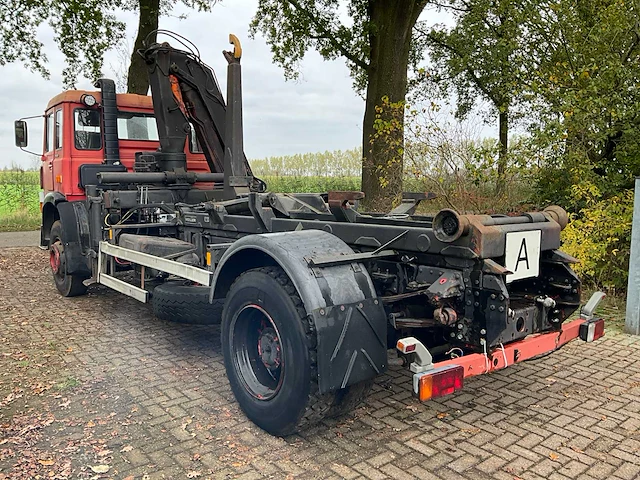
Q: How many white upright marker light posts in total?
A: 2